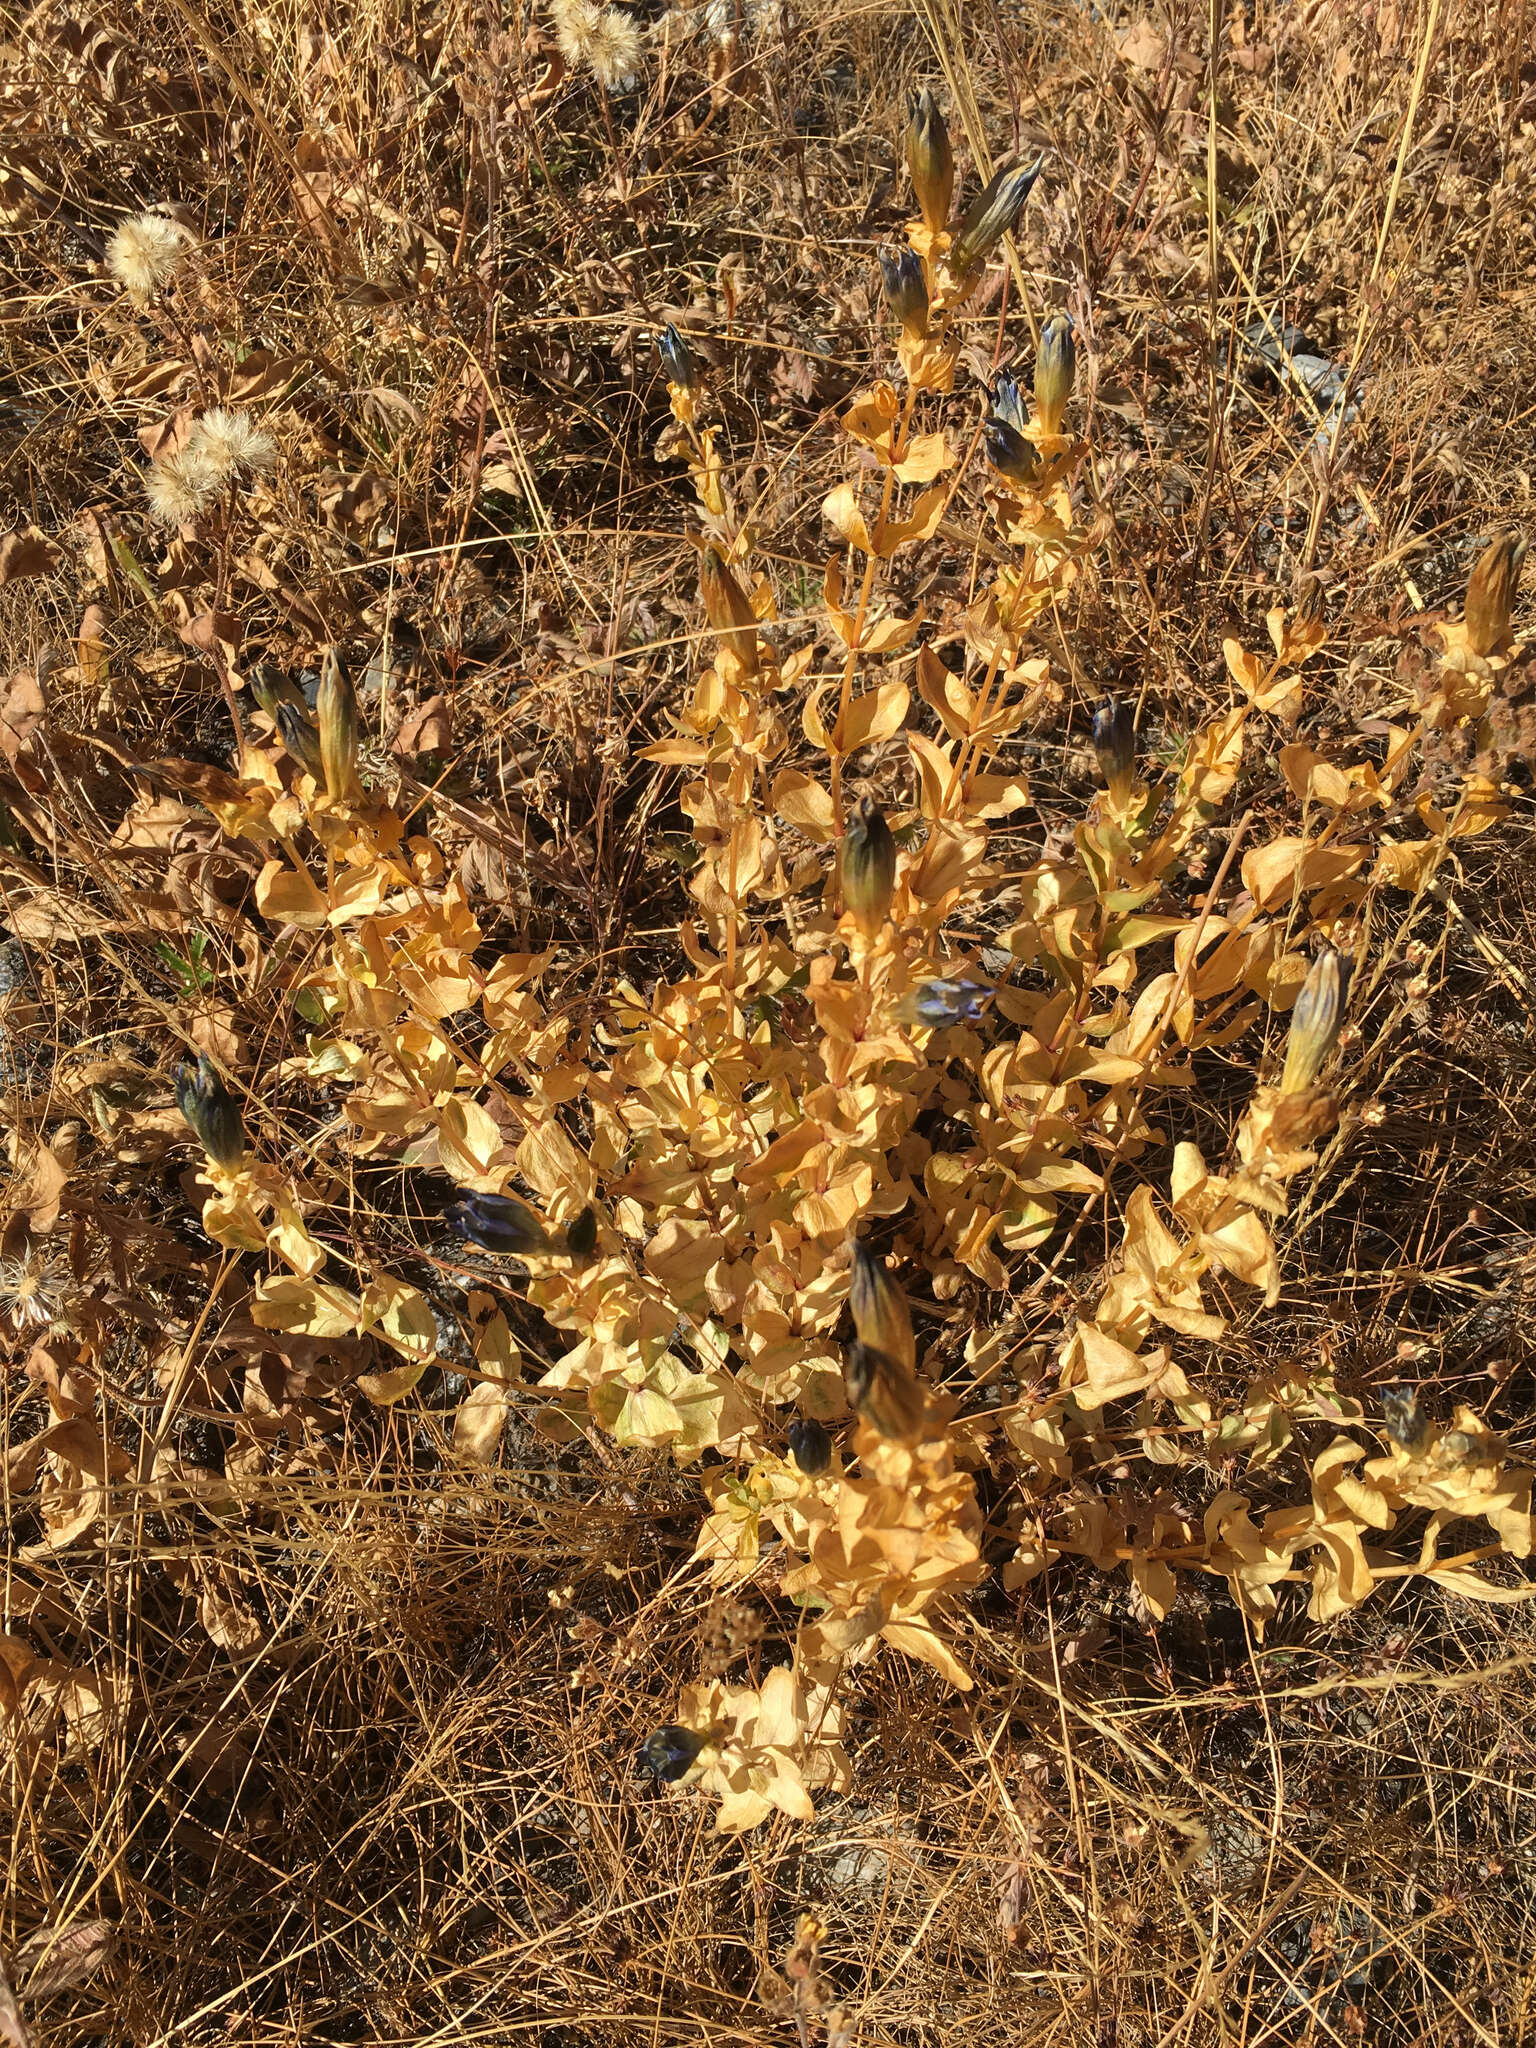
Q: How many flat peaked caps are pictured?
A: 0